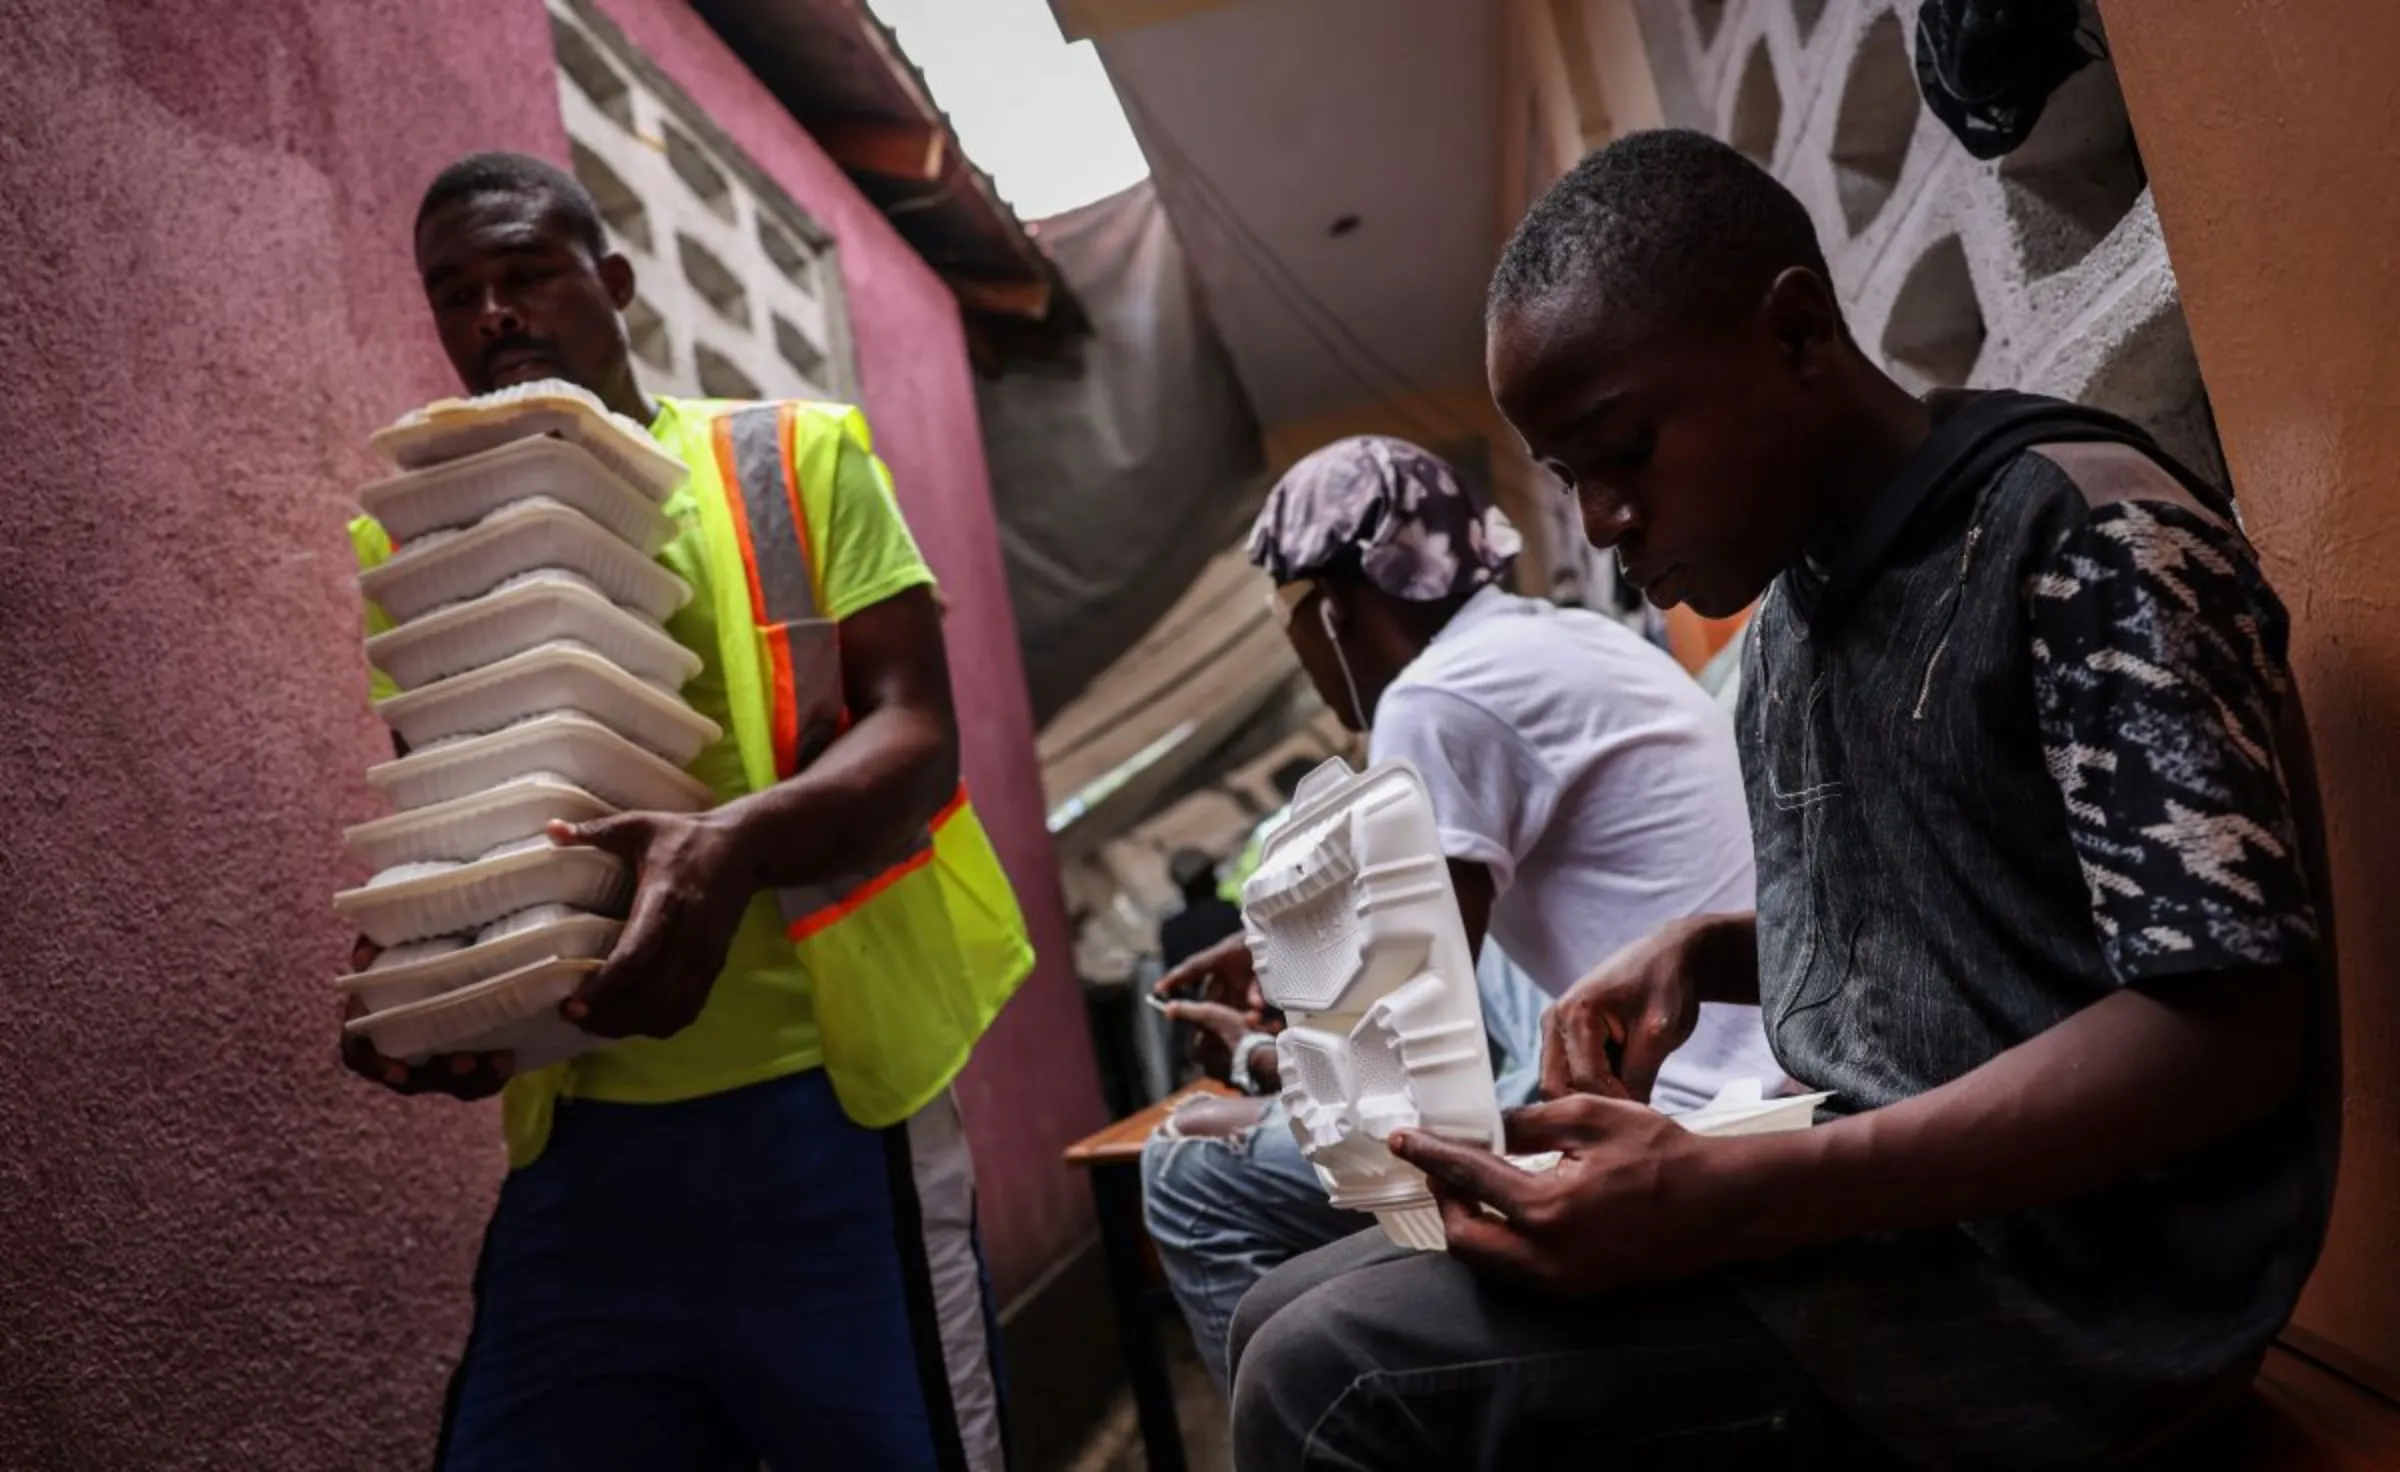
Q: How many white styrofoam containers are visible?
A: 11